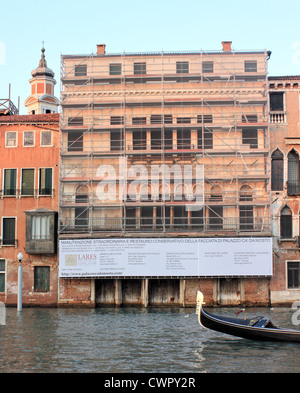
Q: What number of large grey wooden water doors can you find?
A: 4